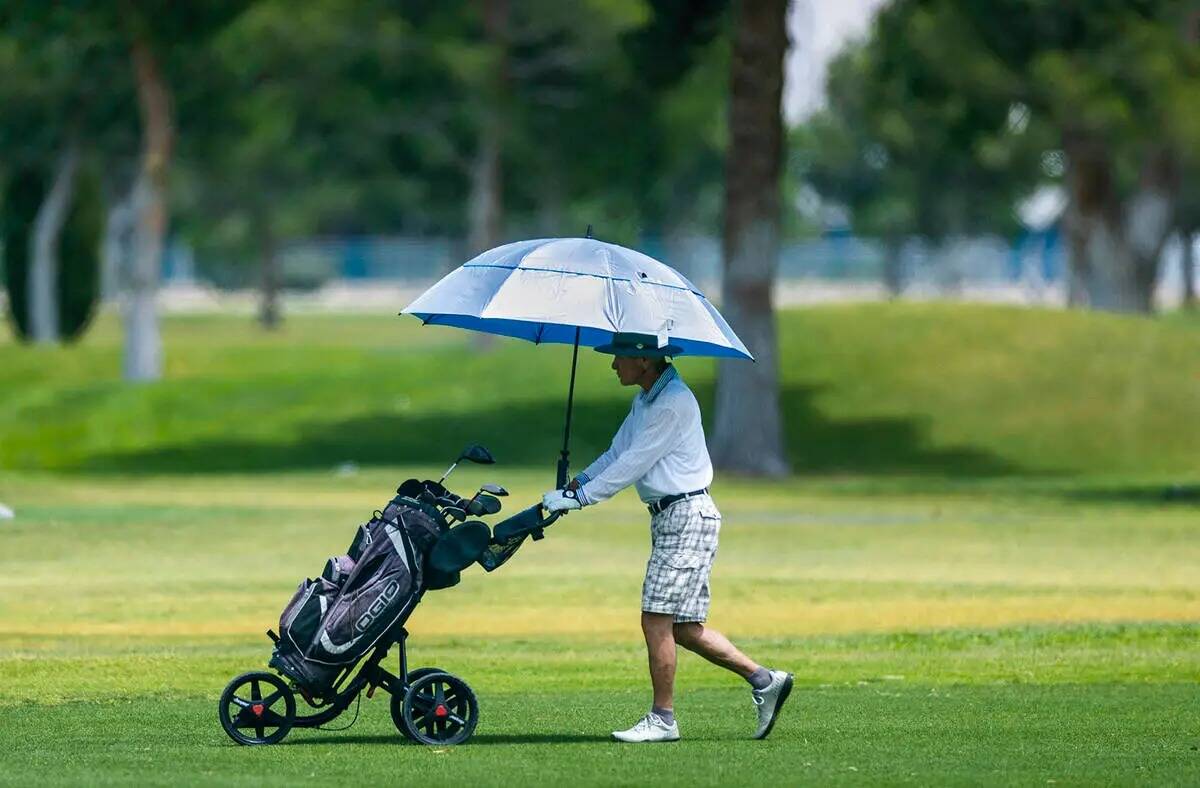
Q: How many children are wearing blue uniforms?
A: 0